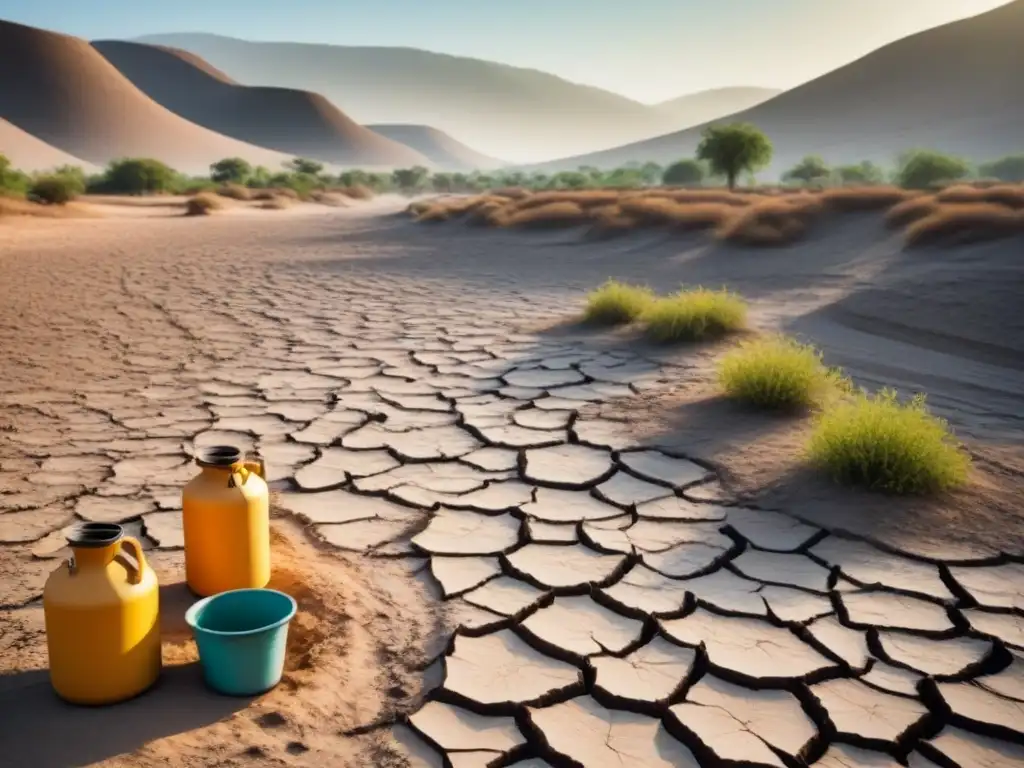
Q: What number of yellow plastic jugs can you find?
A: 2